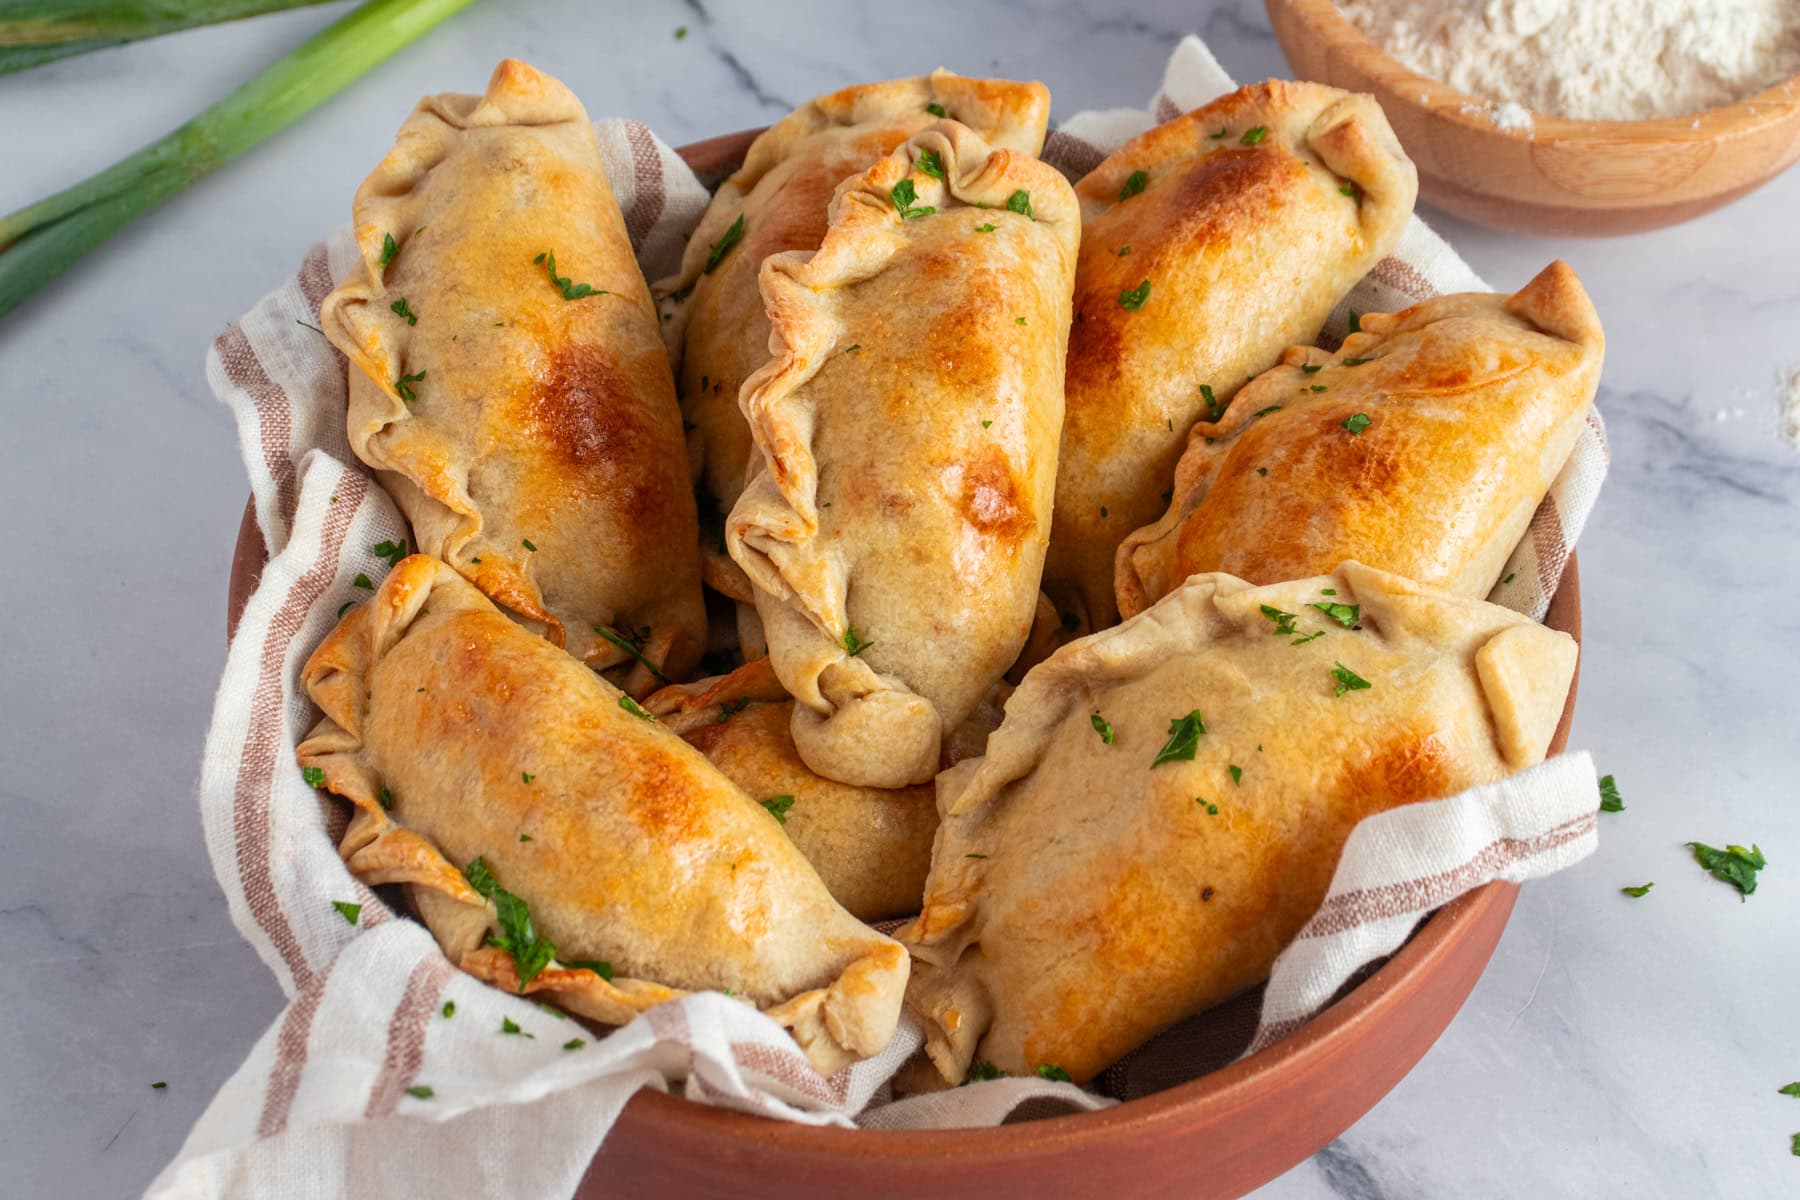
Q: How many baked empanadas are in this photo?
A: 8